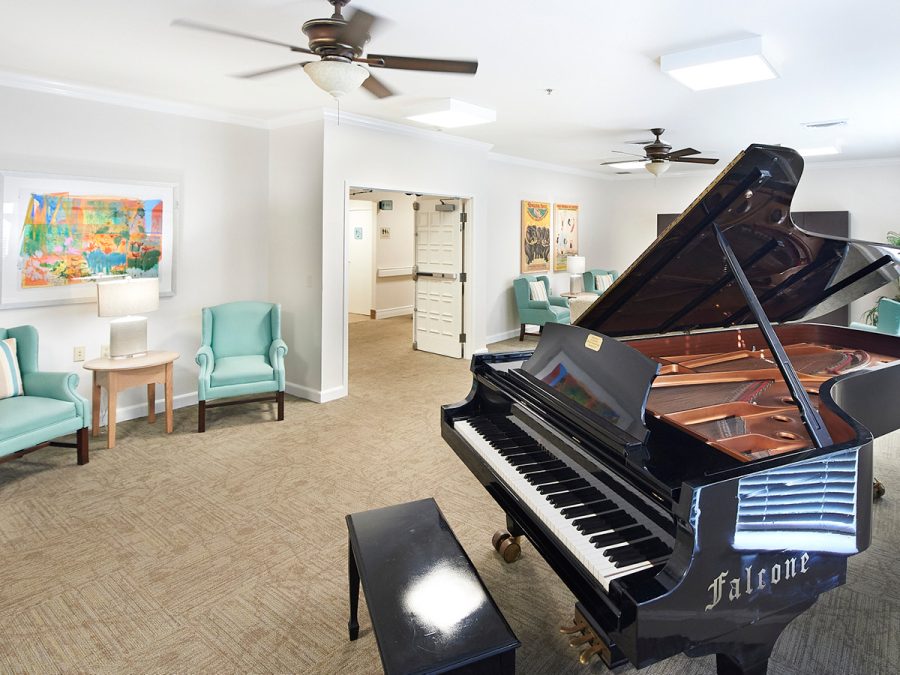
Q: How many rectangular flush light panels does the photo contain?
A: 4